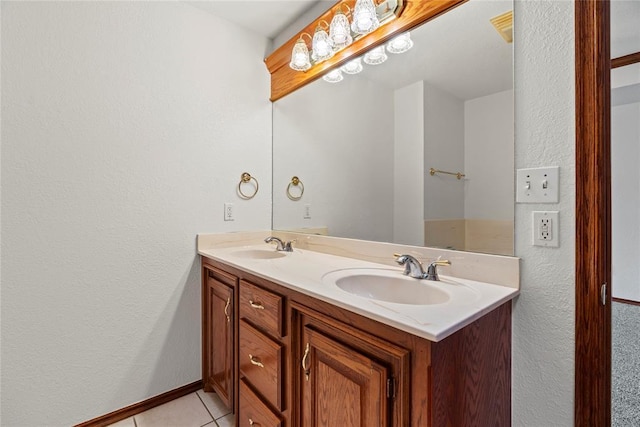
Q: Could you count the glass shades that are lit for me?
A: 4